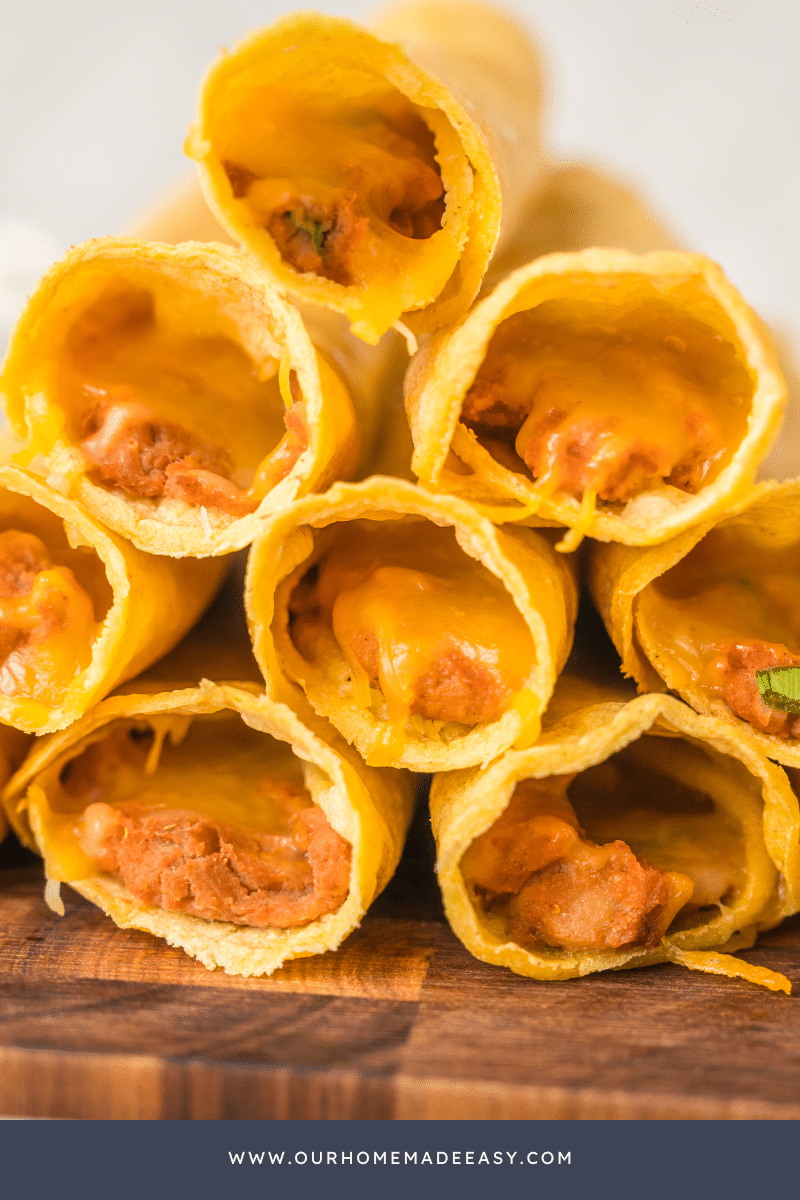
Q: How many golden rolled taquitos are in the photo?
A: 8